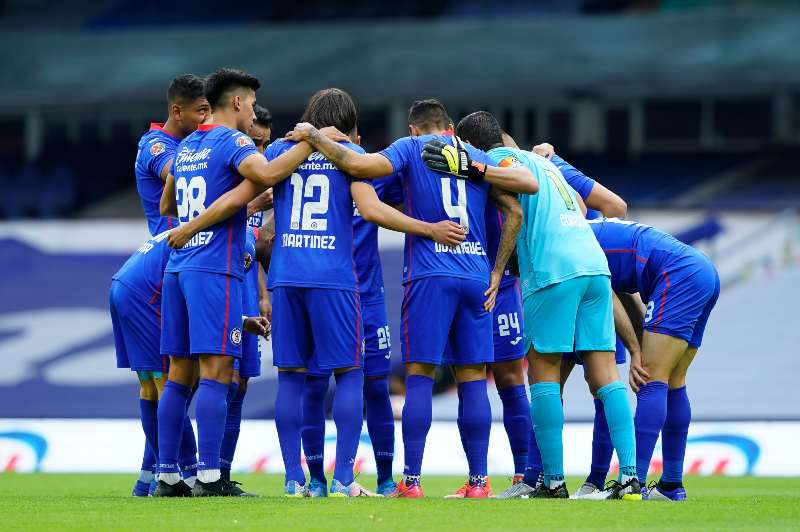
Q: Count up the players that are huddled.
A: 11